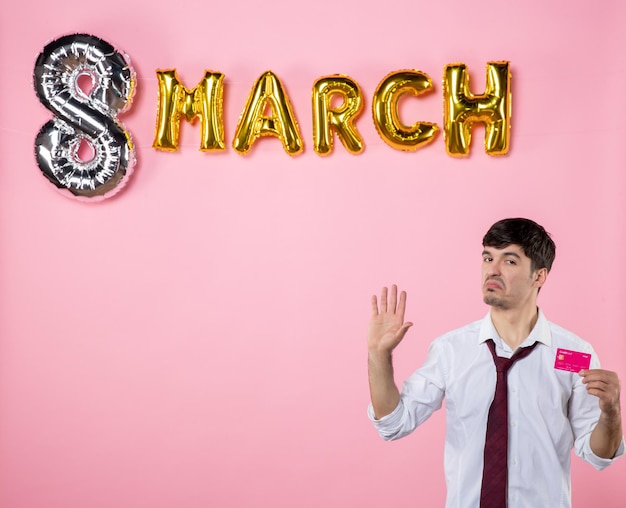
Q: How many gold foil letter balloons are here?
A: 5